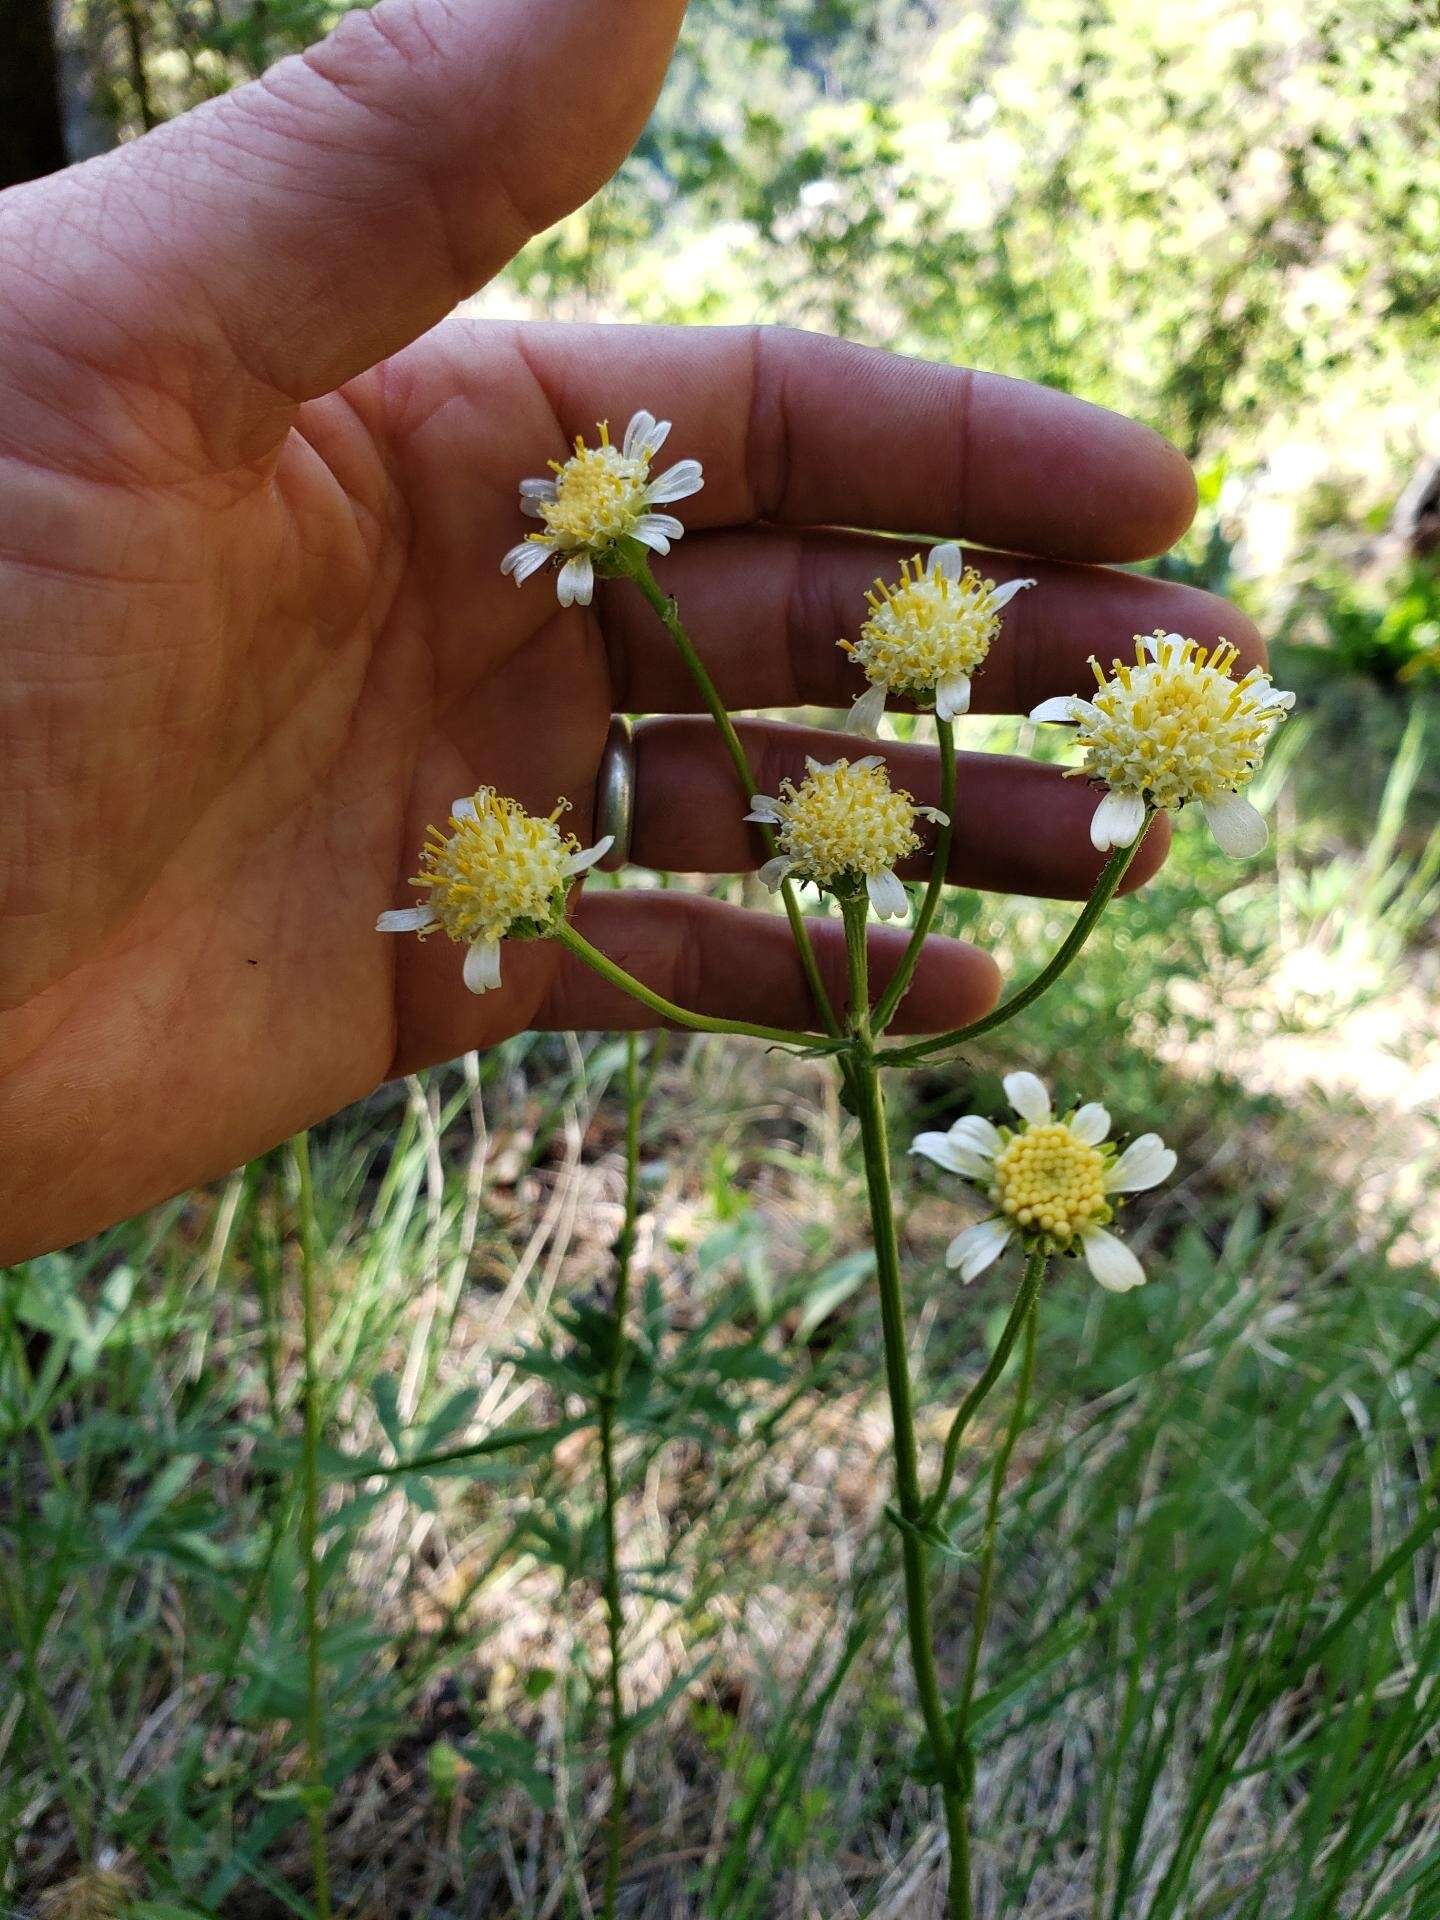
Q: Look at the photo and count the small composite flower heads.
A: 6